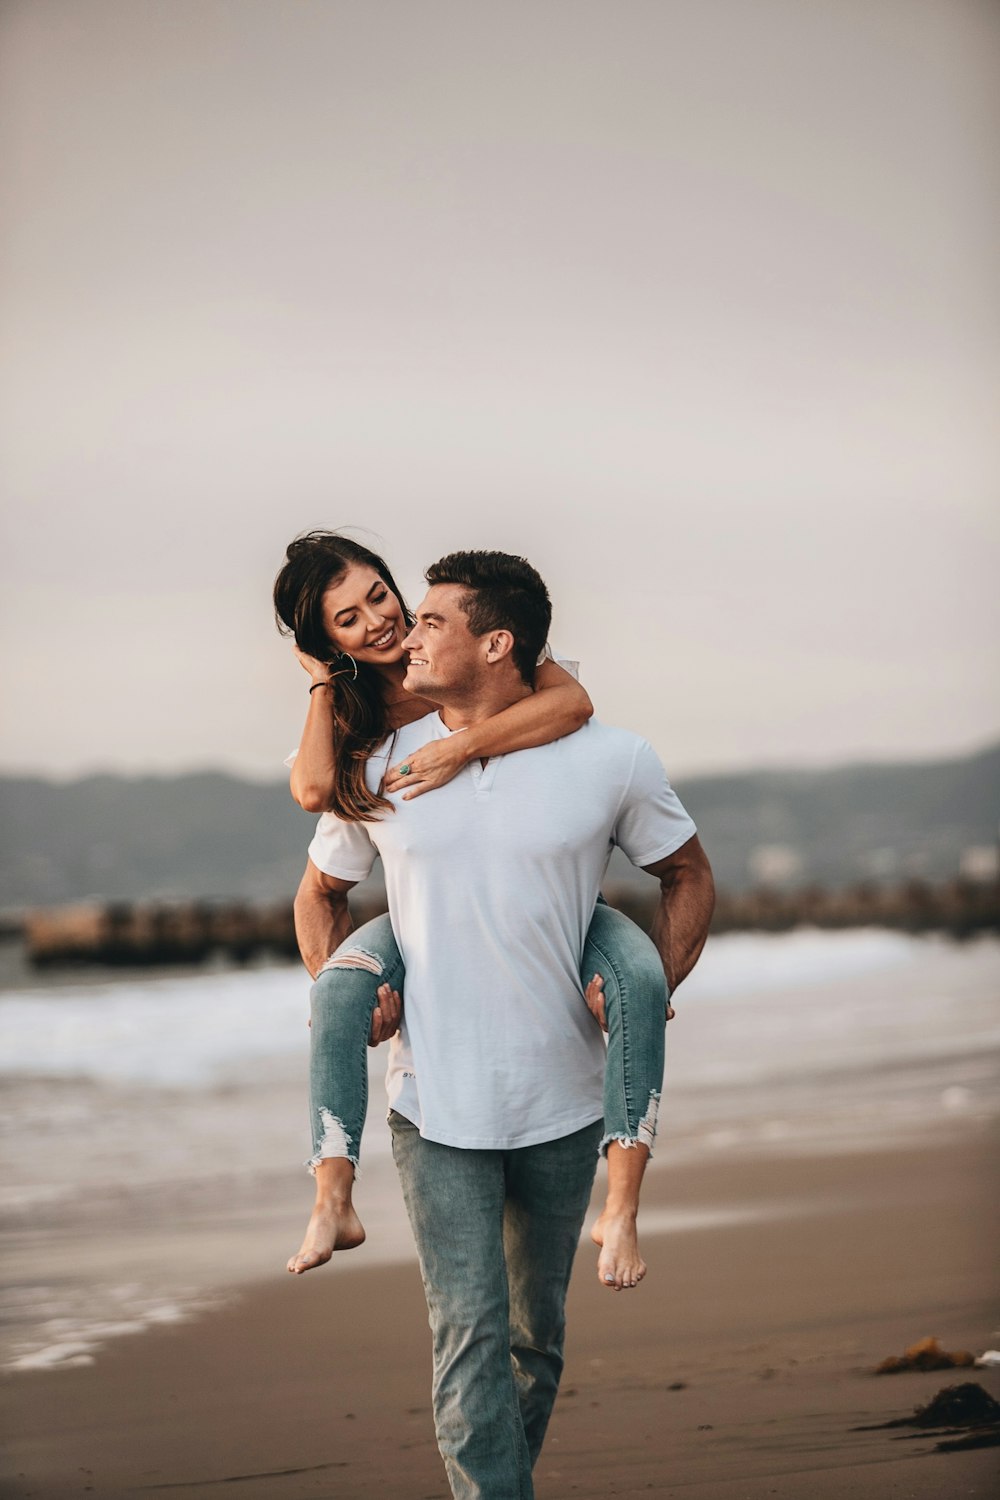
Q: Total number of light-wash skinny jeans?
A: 1